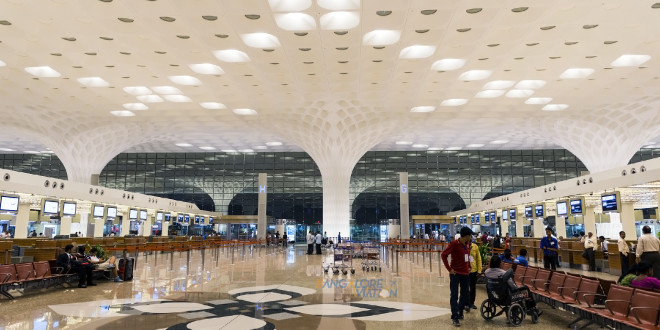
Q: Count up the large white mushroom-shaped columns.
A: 3